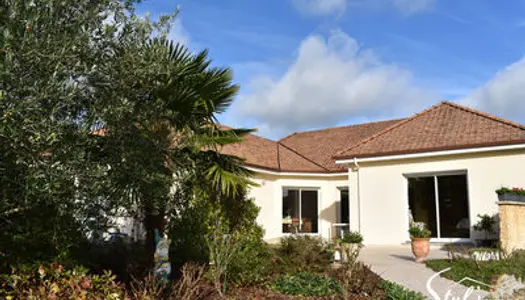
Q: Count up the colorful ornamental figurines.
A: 1